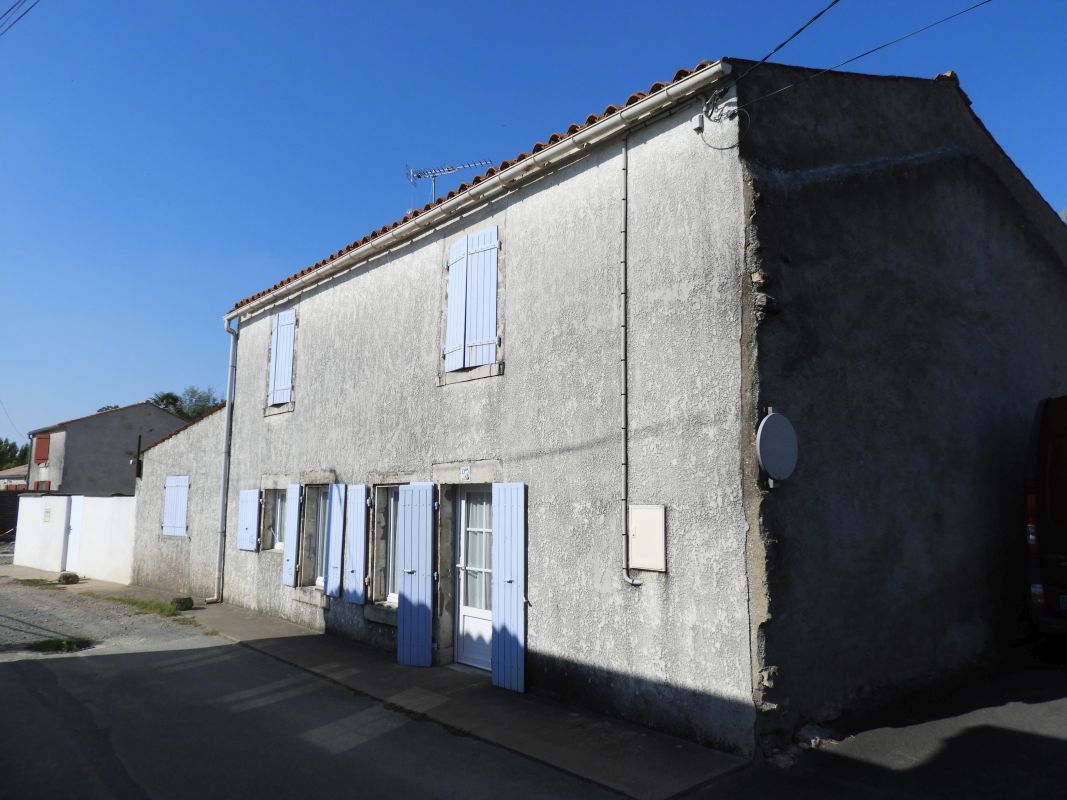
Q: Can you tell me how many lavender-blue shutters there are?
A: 12